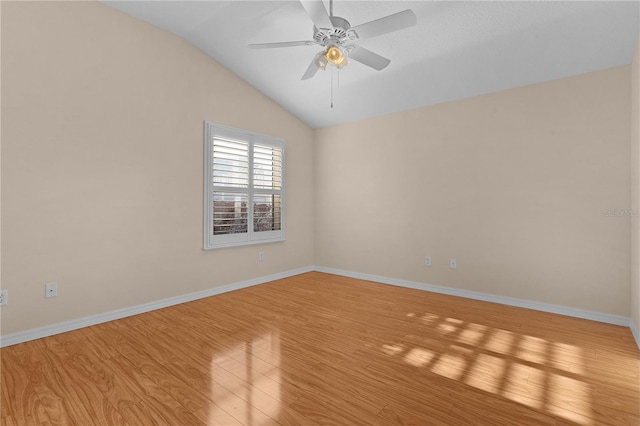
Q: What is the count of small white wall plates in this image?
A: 5